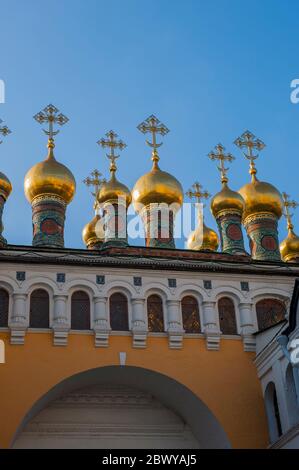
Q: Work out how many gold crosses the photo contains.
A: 9